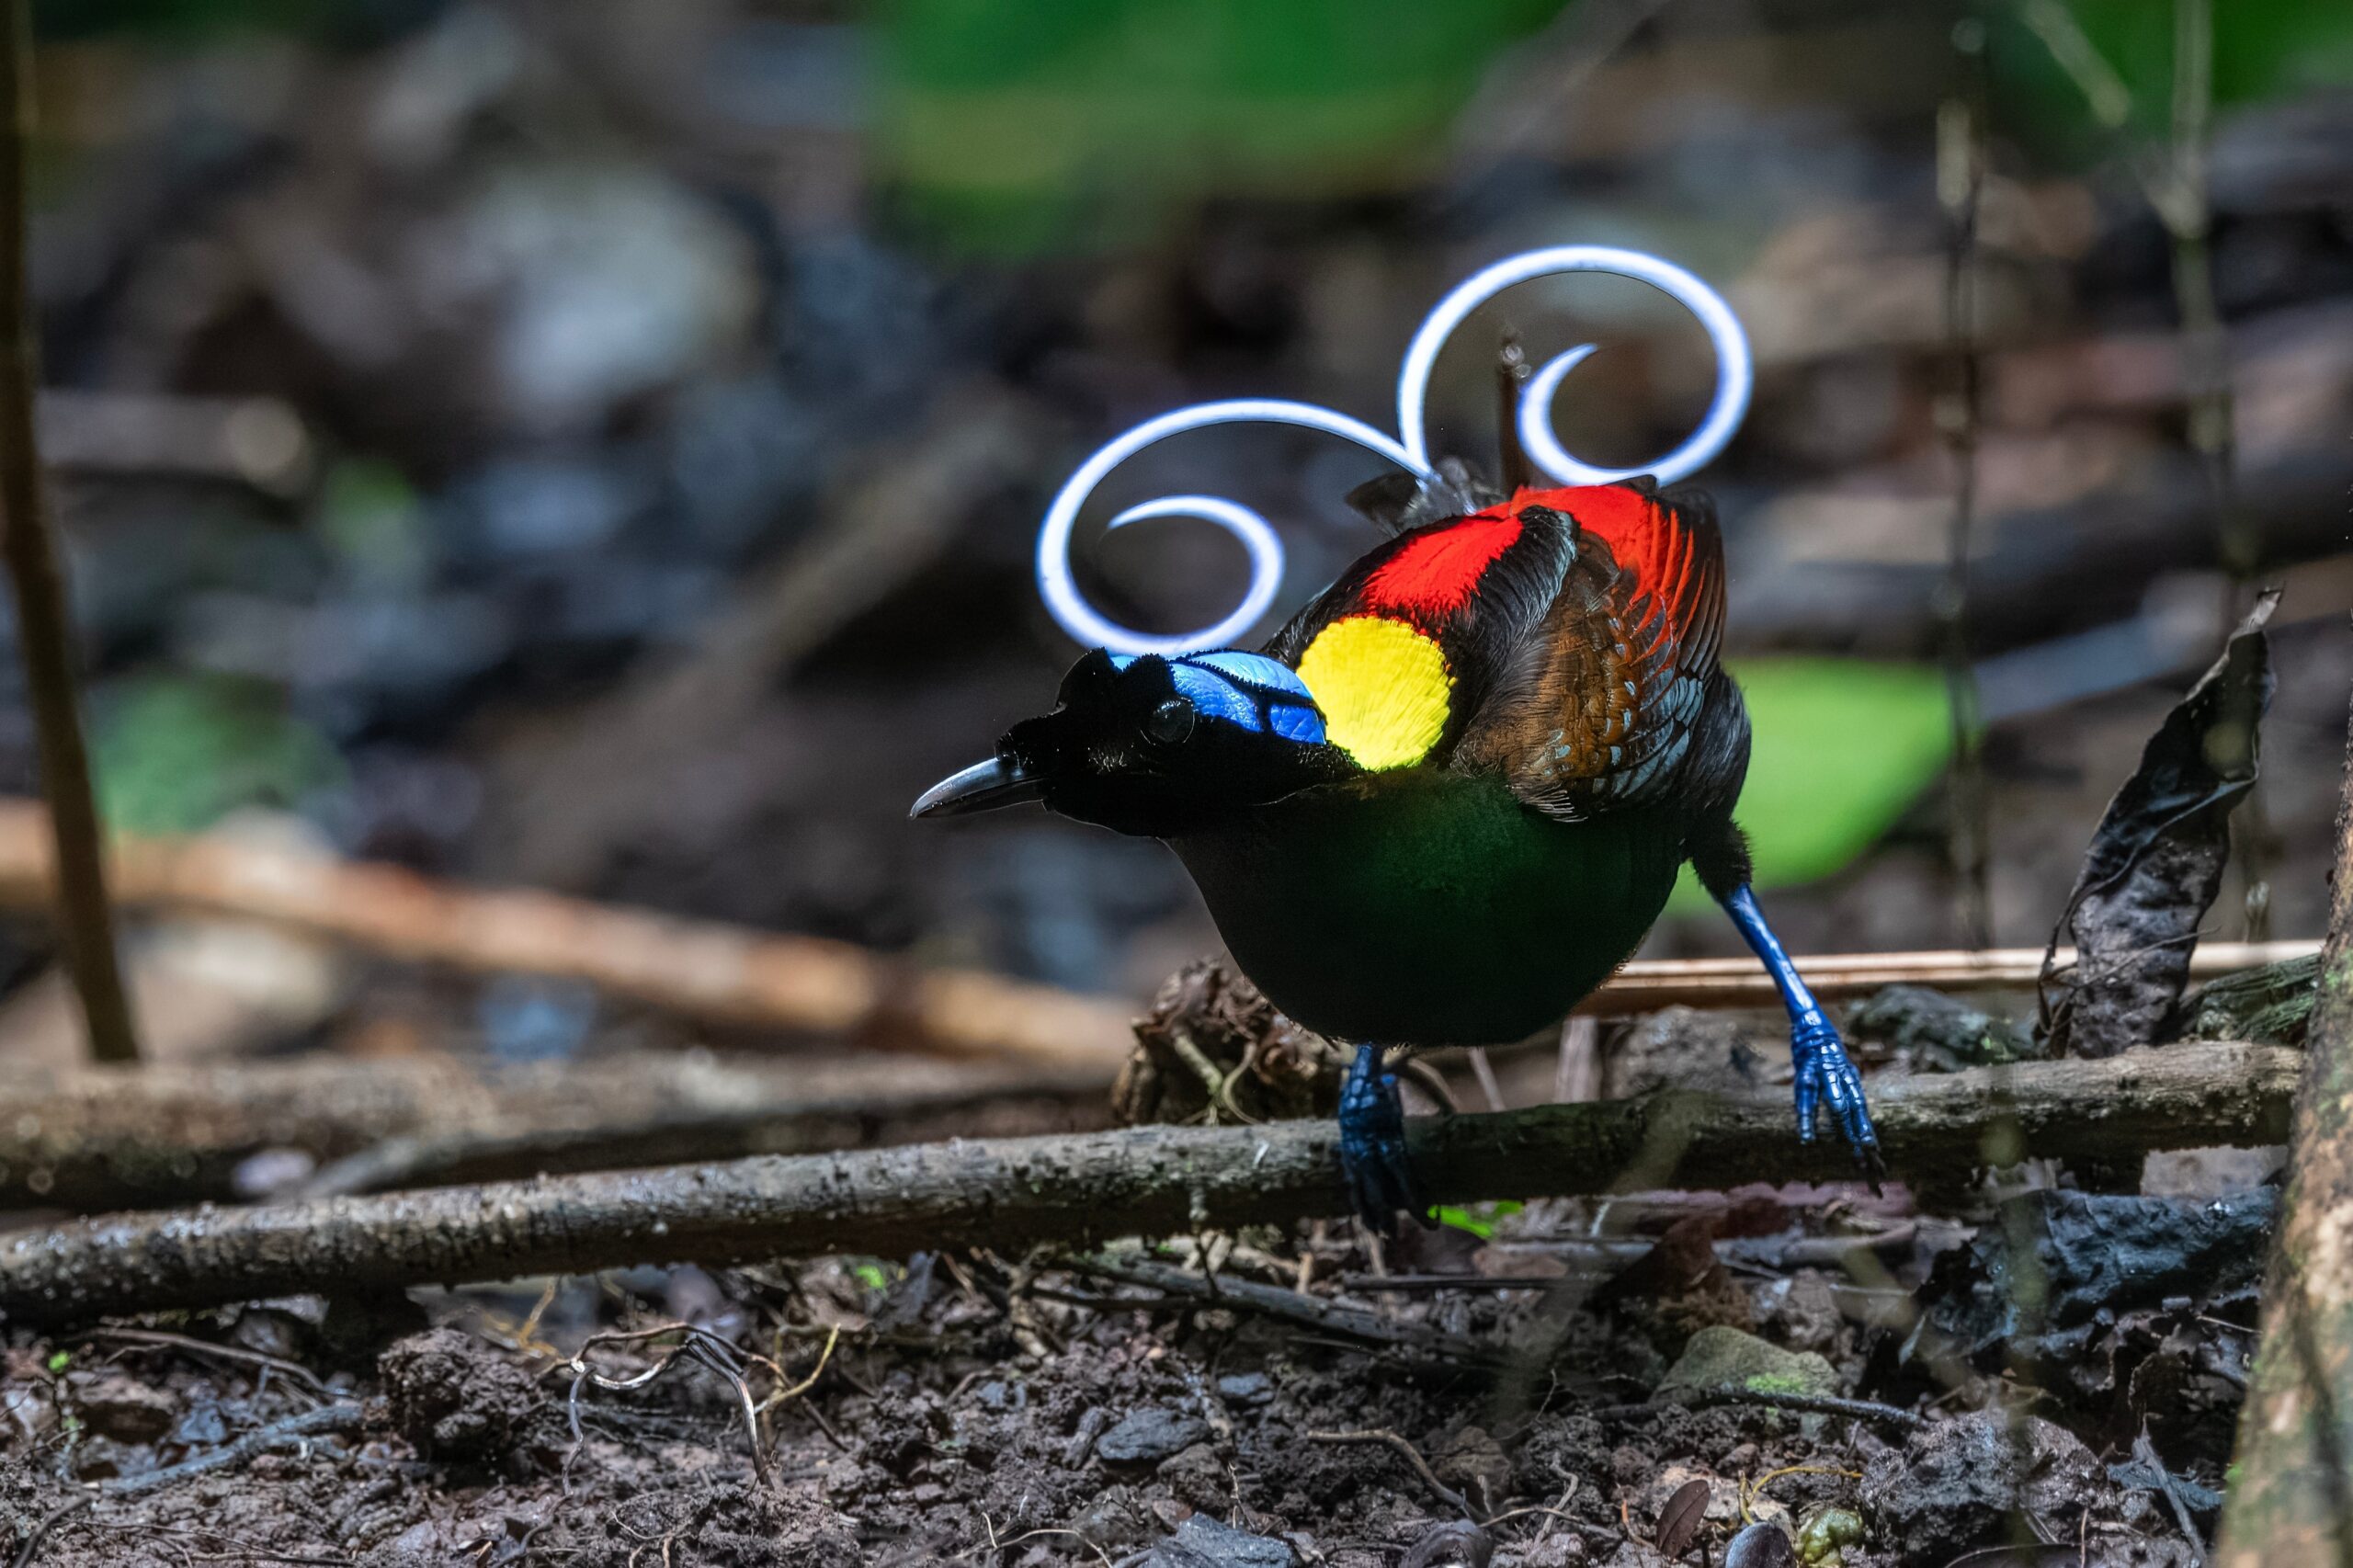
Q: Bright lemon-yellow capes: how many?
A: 1